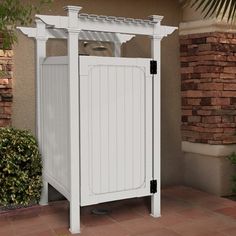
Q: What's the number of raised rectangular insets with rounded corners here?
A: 1